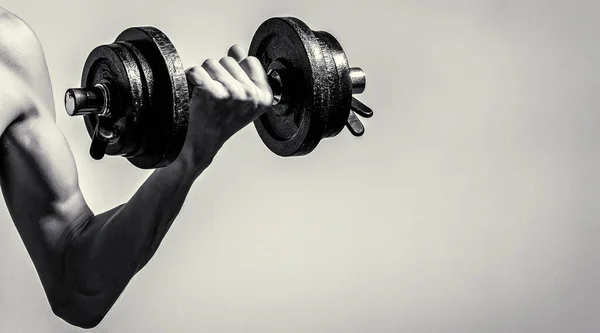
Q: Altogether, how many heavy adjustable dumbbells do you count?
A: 1